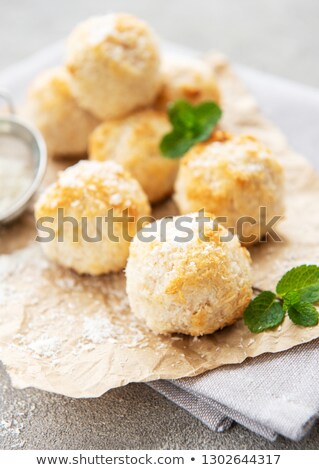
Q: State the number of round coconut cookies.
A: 7